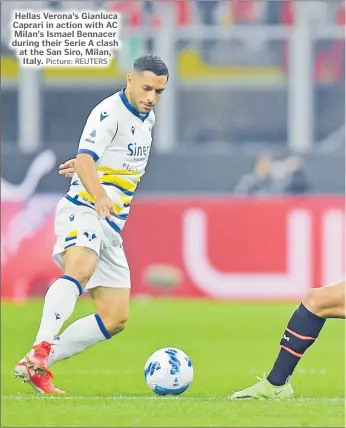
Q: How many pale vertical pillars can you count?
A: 3